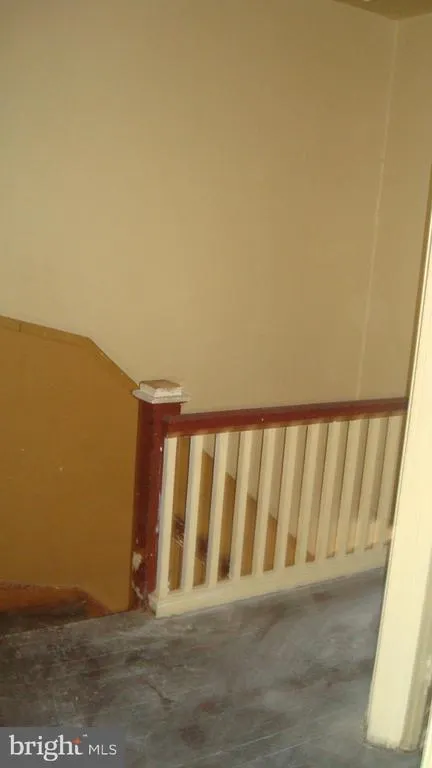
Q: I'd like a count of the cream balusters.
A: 11